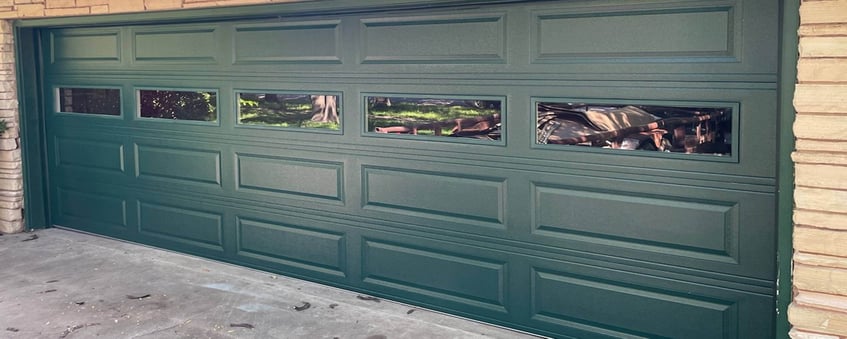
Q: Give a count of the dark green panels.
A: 15